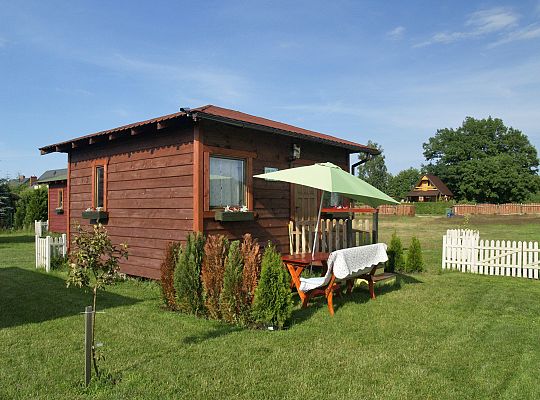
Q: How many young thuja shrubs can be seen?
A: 8